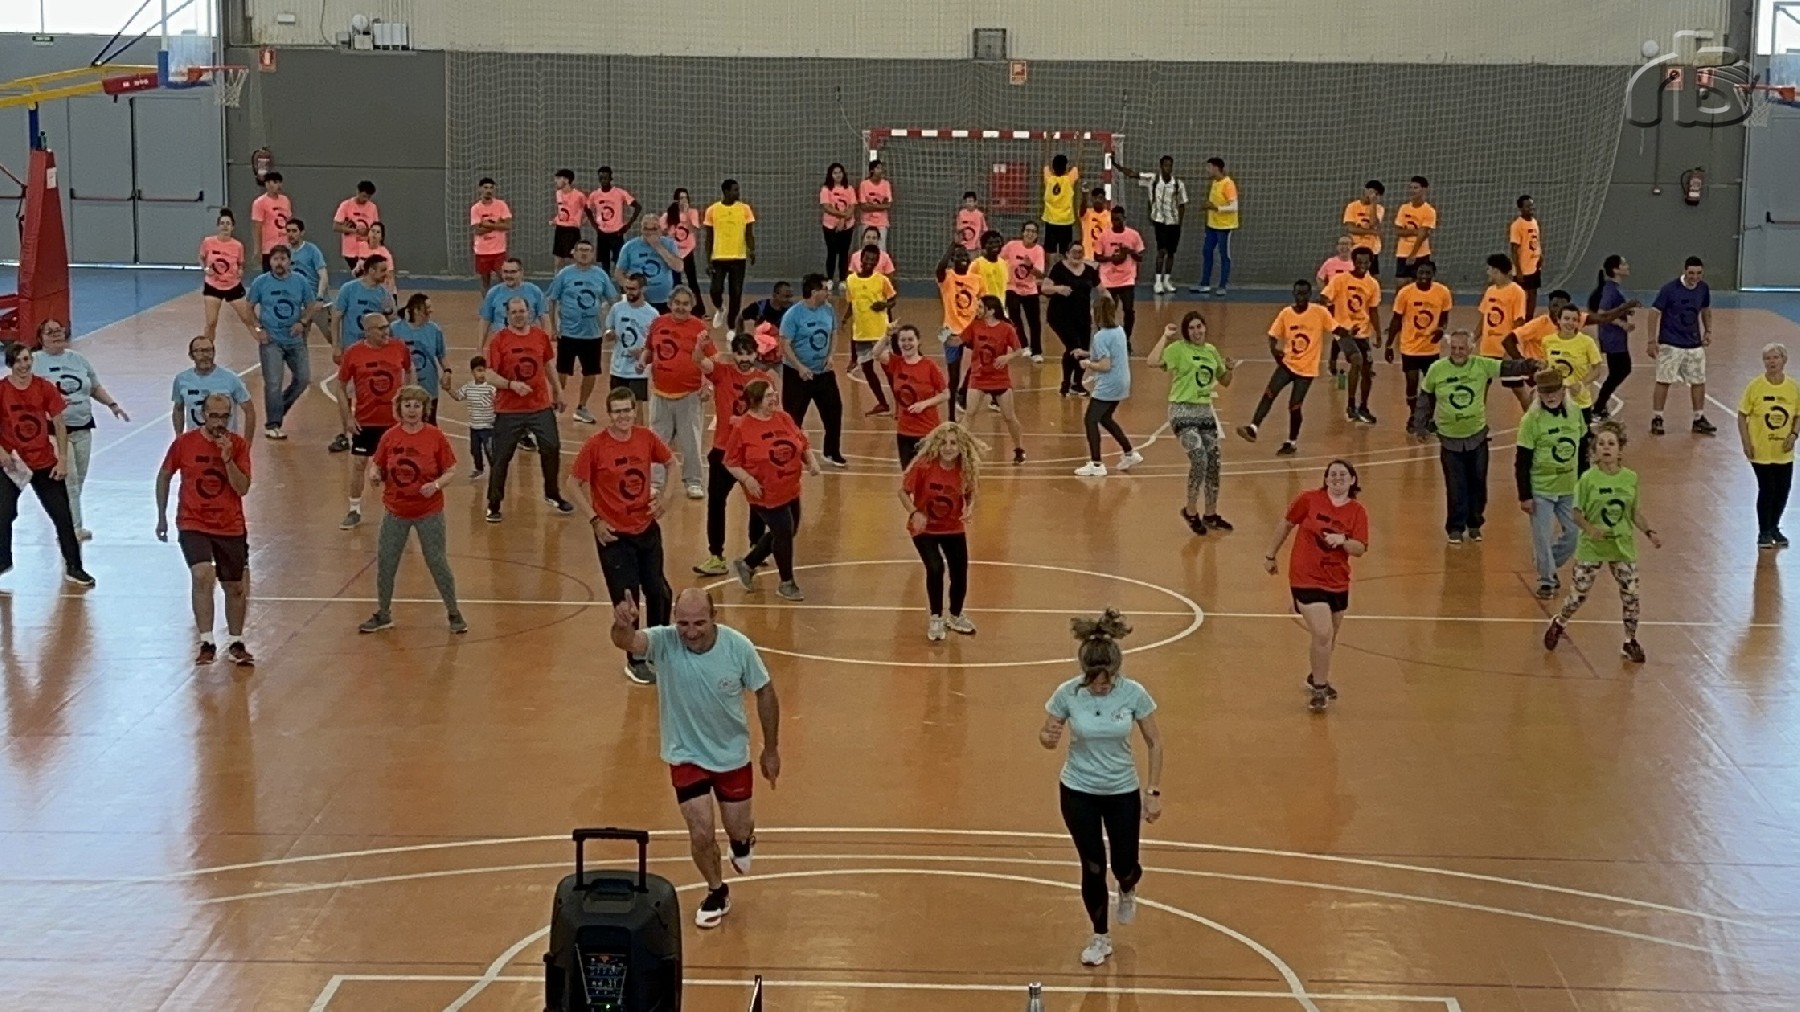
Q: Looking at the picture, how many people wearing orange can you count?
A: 10